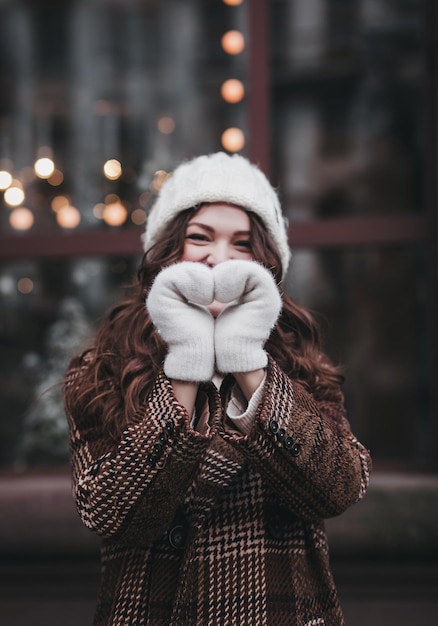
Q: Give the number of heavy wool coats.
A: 1